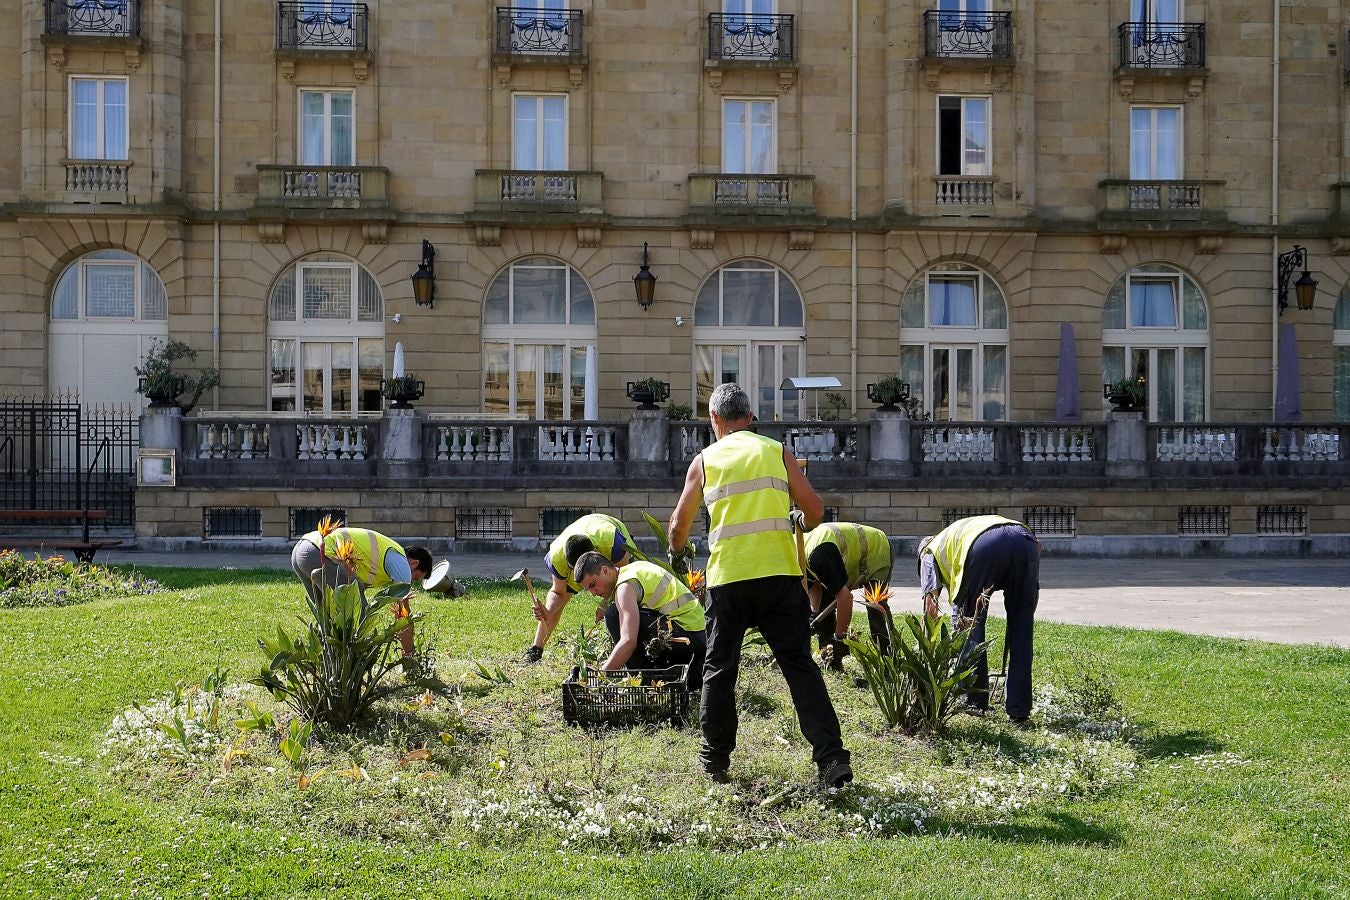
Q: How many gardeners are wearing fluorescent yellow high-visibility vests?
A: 6